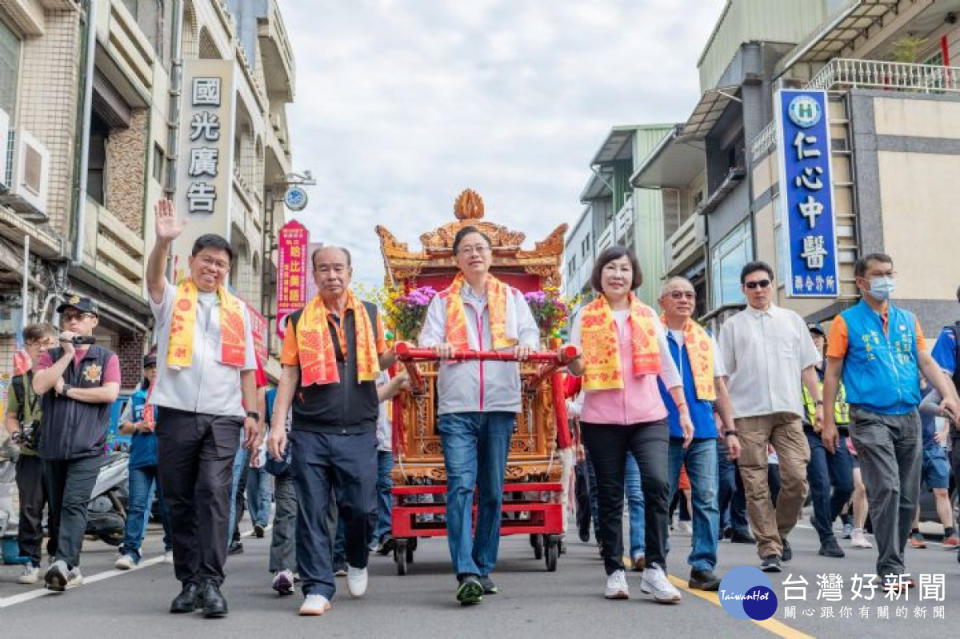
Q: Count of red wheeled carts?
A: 1